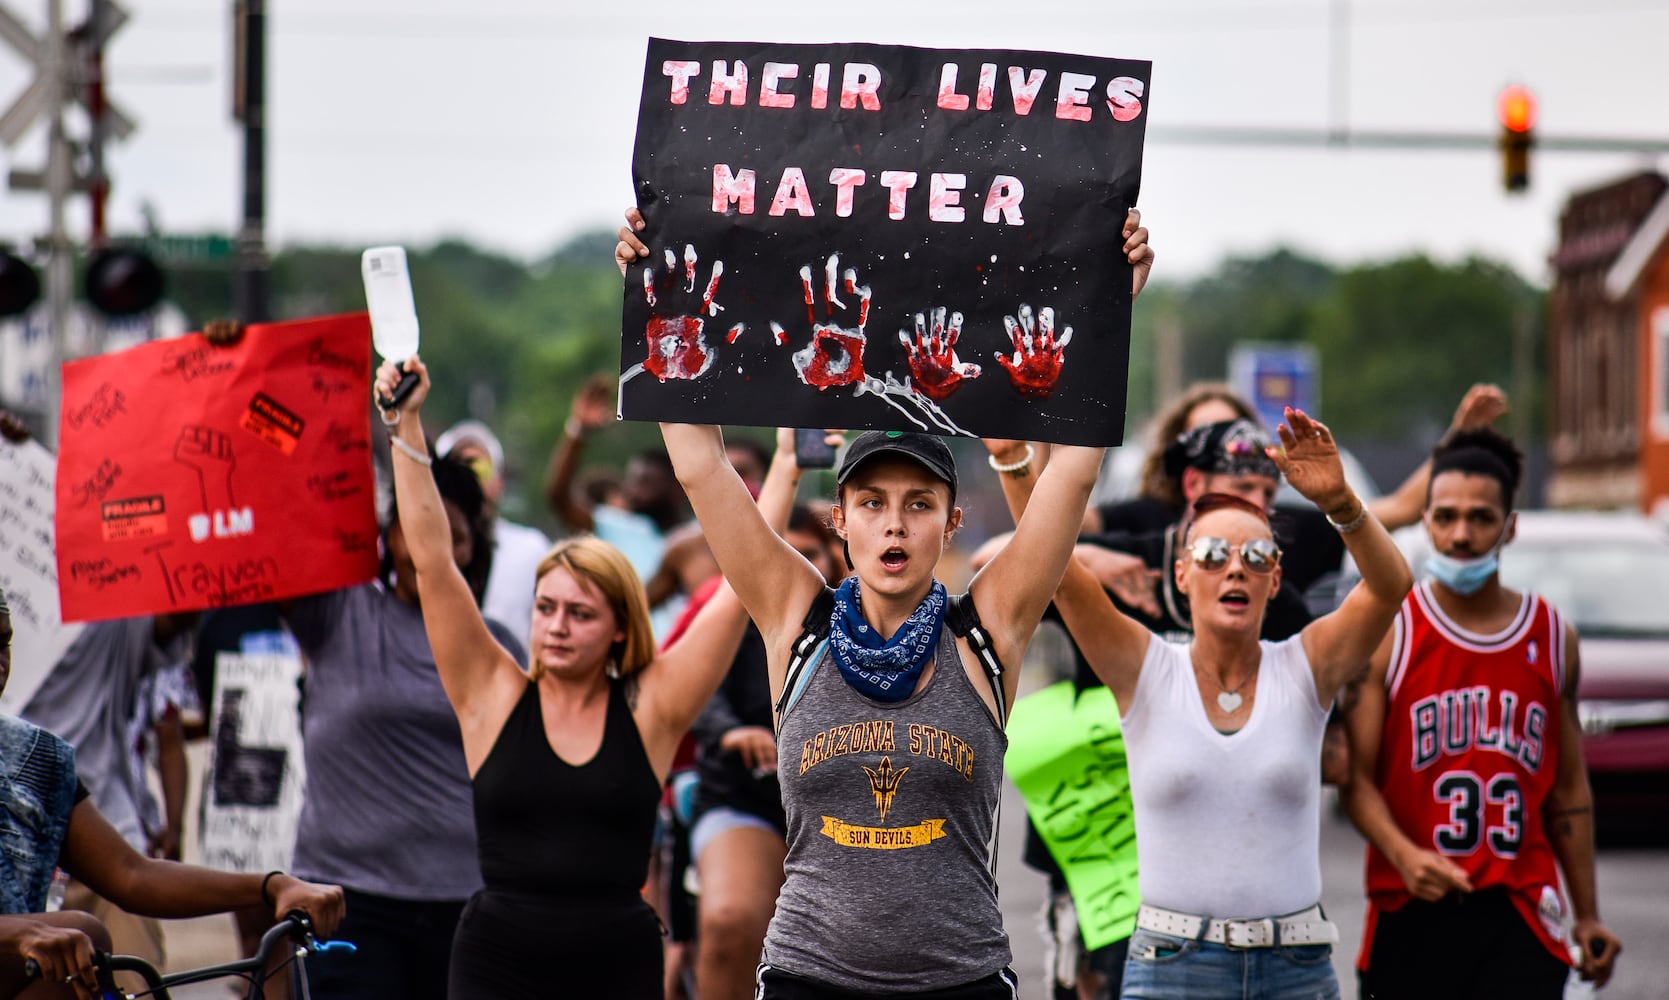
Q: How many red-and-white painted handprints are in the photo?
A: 4